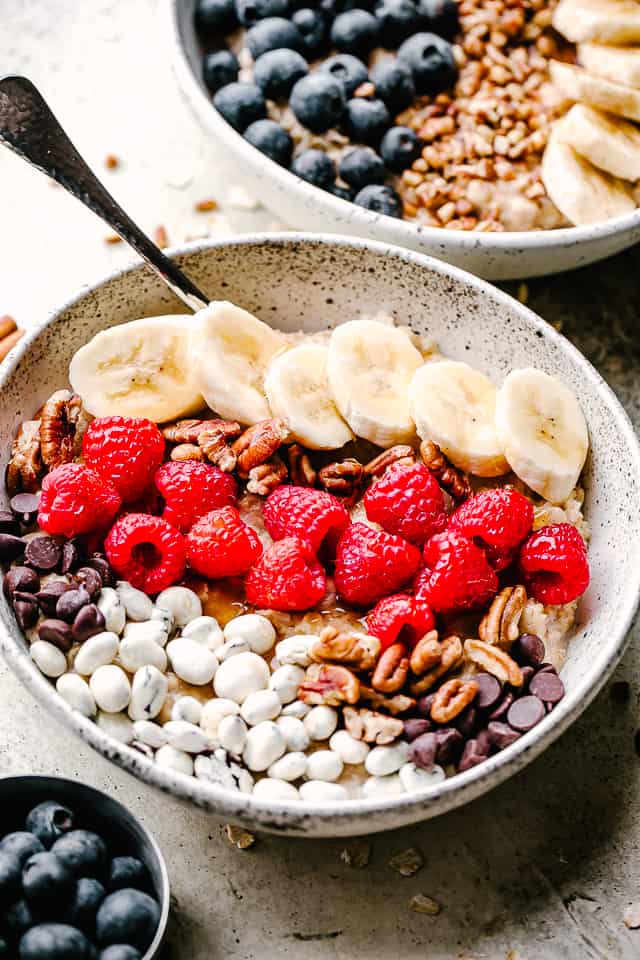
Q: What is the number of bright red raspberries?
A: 13